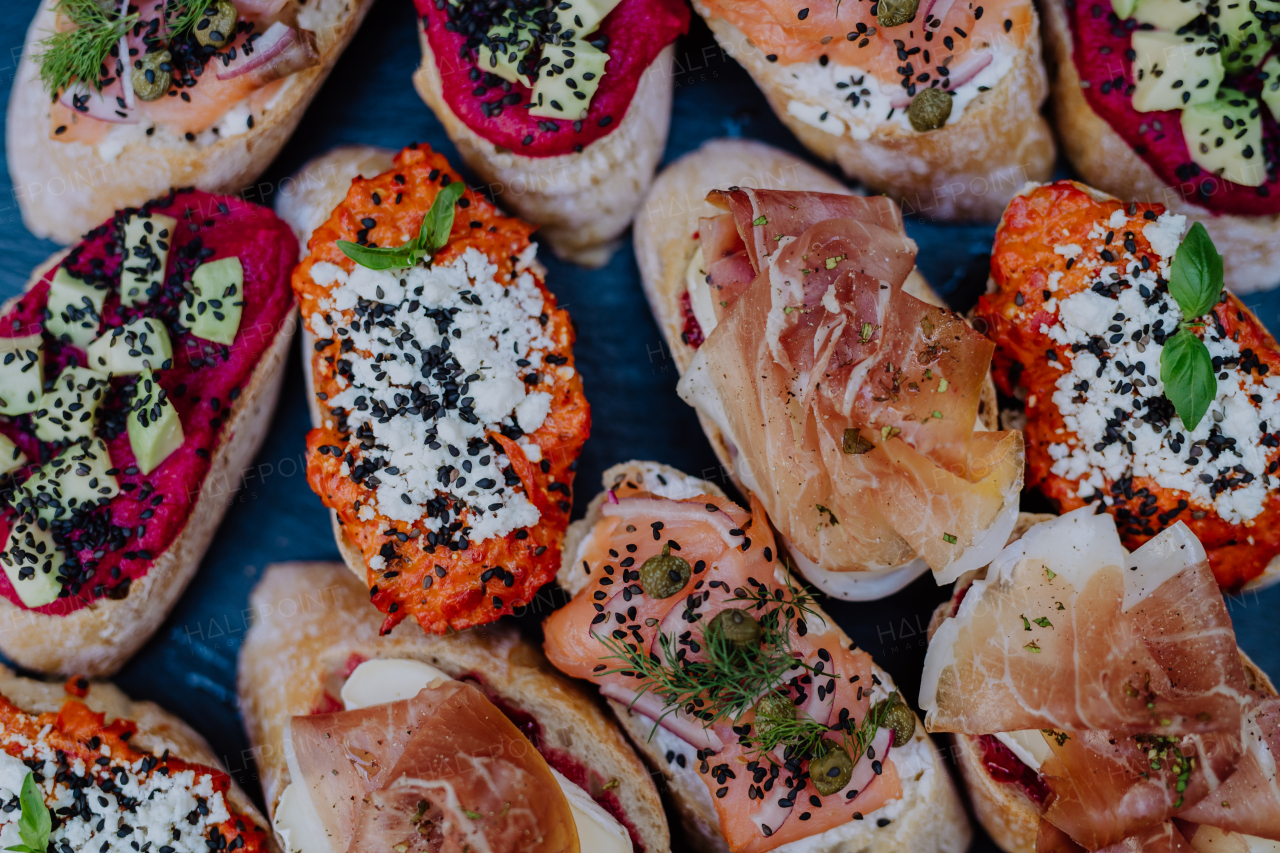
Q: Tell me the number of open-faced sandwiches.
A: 12